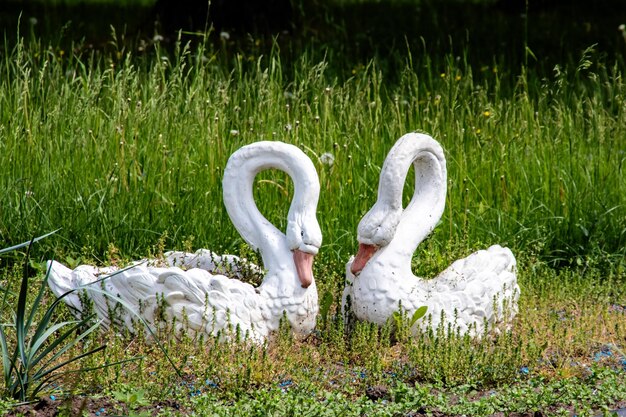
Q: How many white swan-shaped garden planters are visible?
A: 2